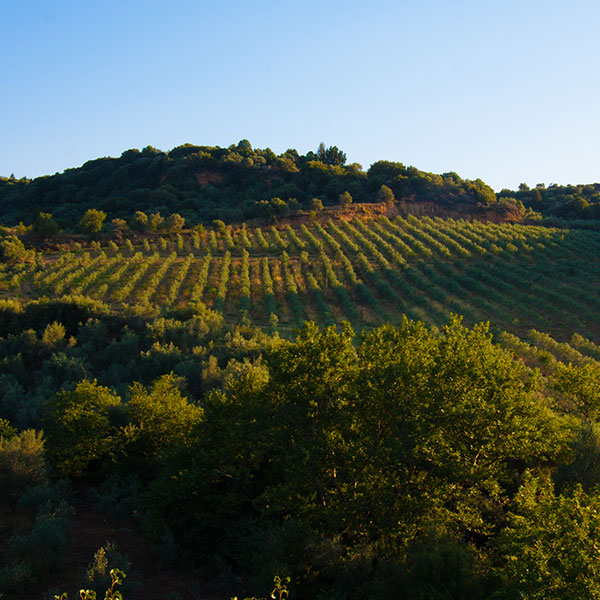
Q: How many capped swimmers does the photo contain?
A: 0